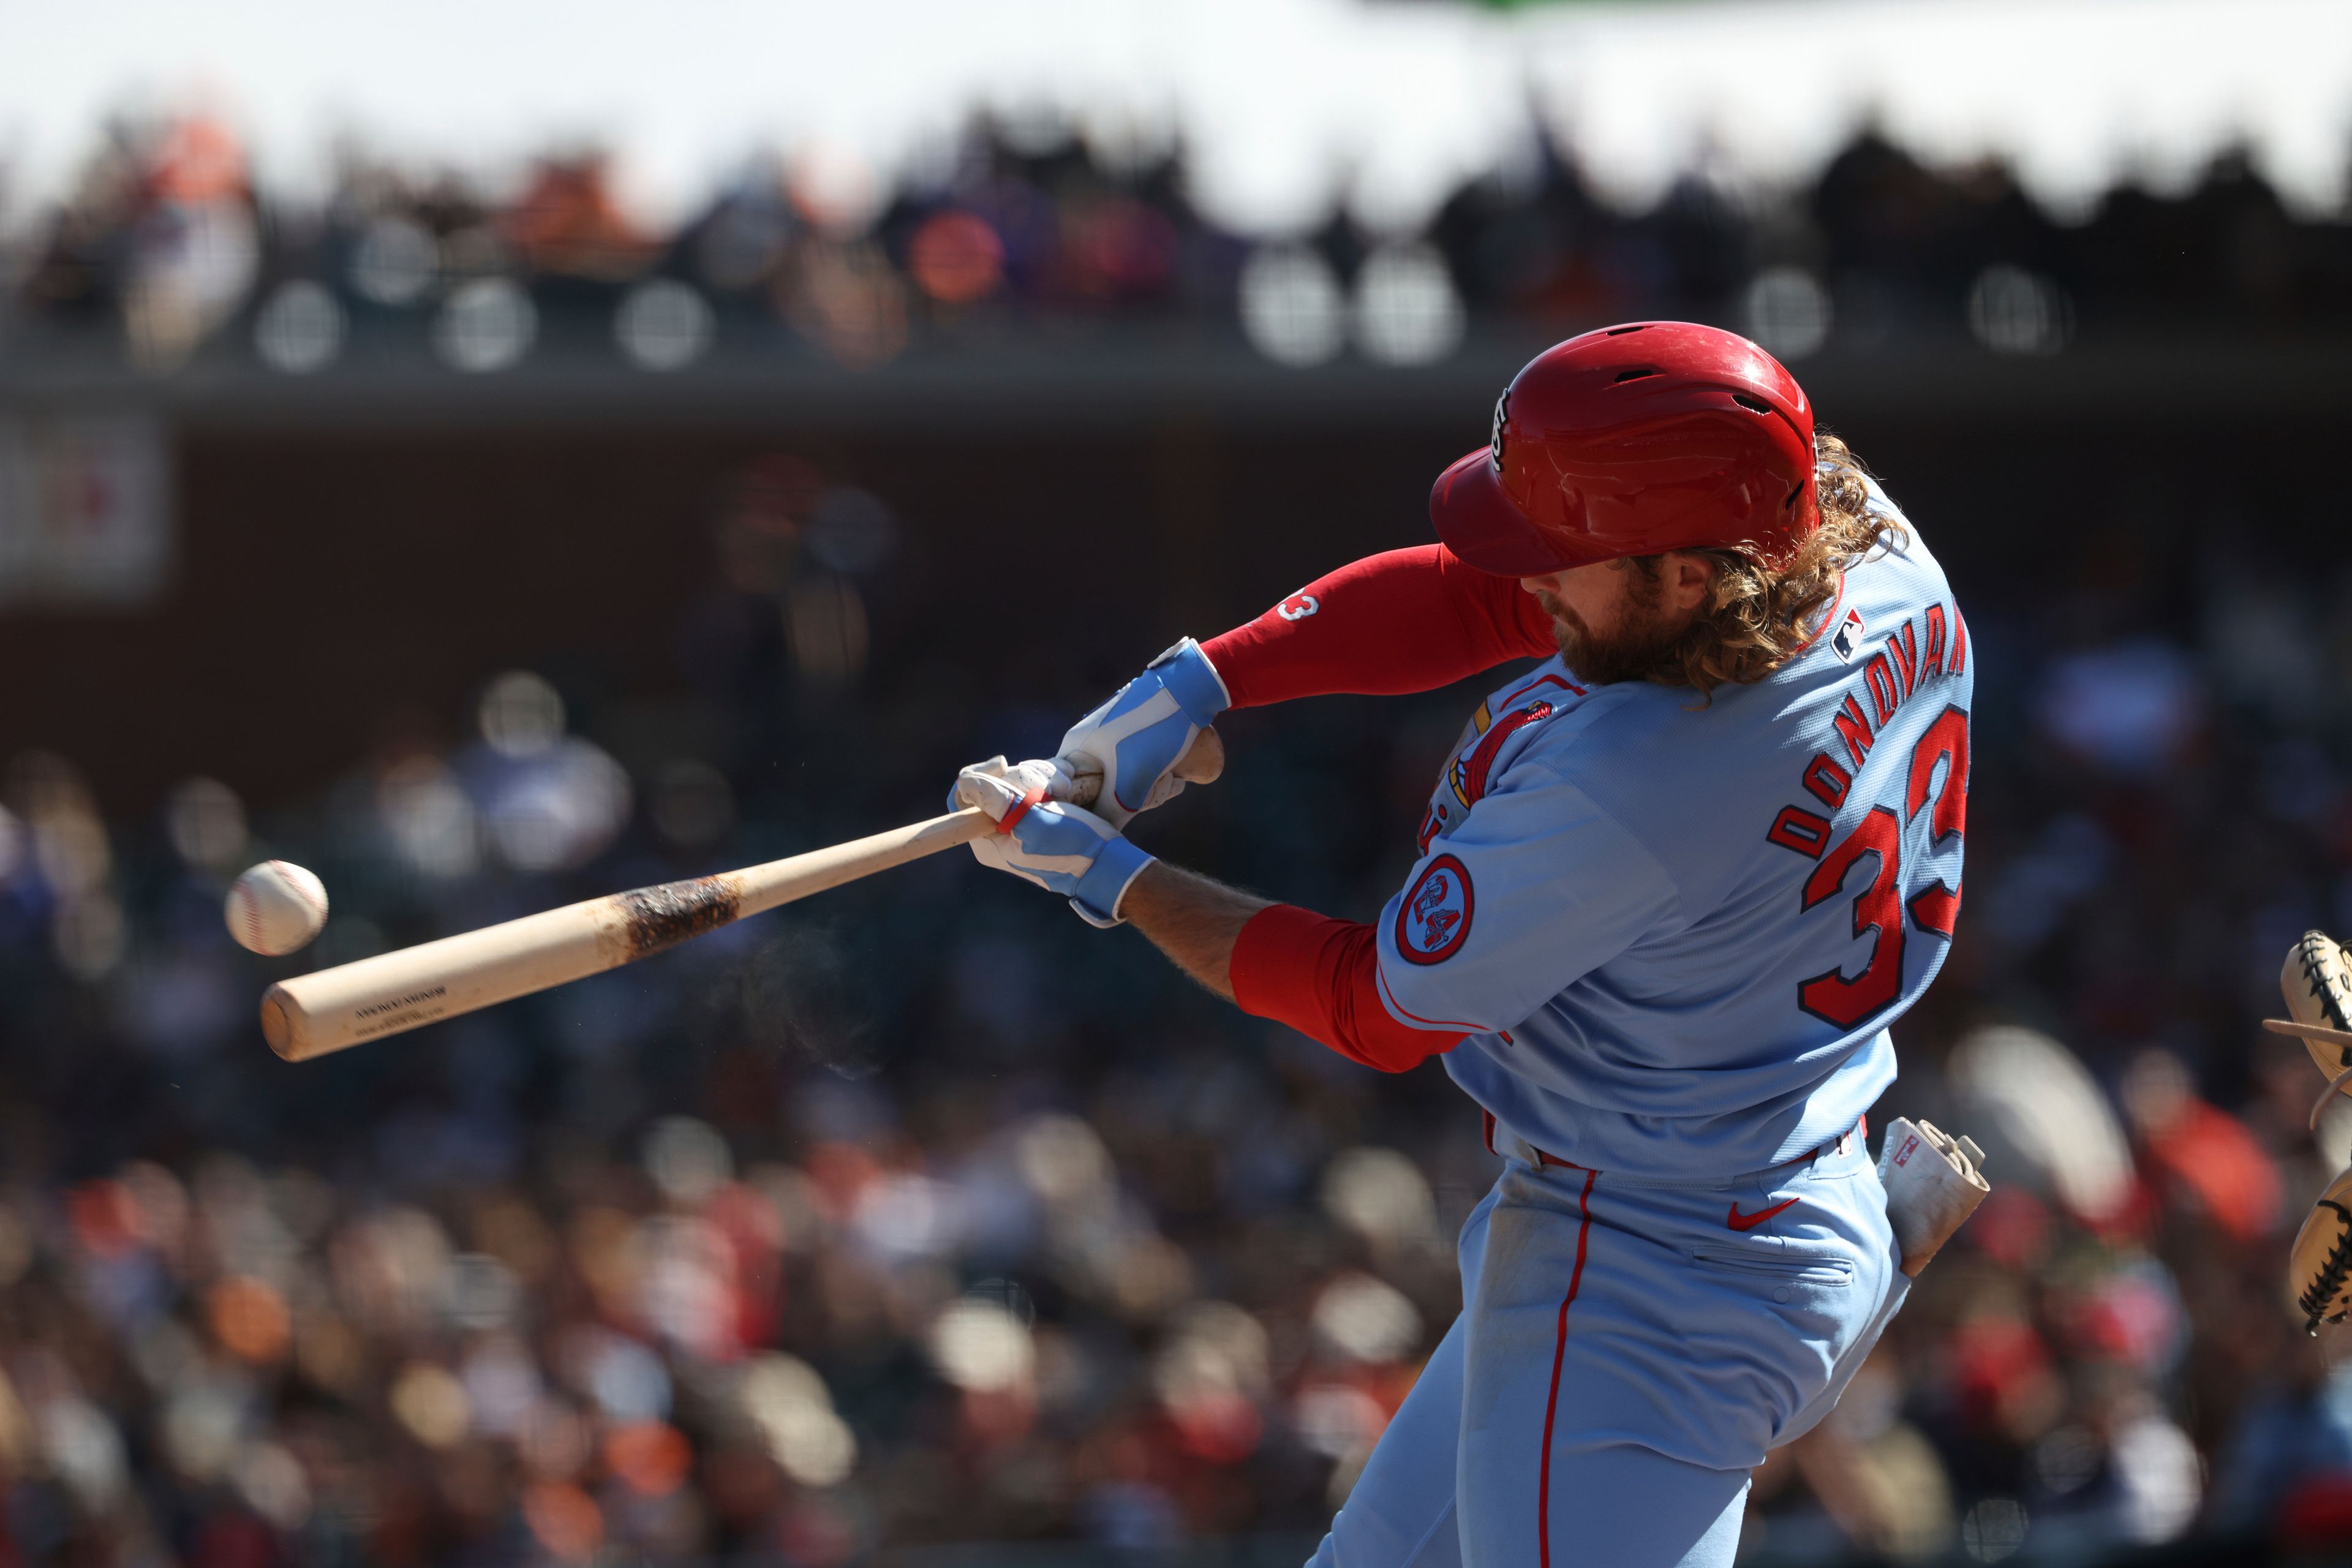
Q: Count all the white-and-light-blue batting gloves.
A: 2